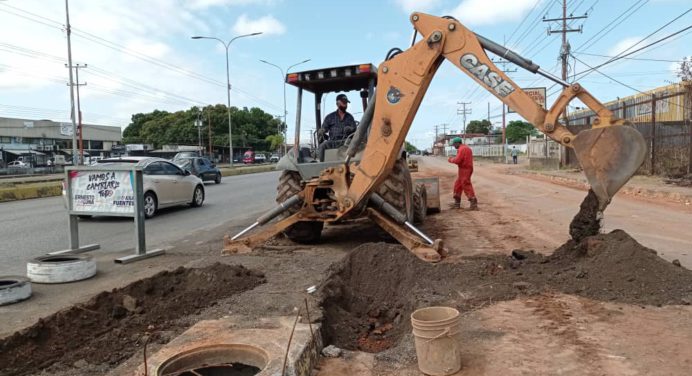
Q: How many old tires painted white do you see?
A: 2